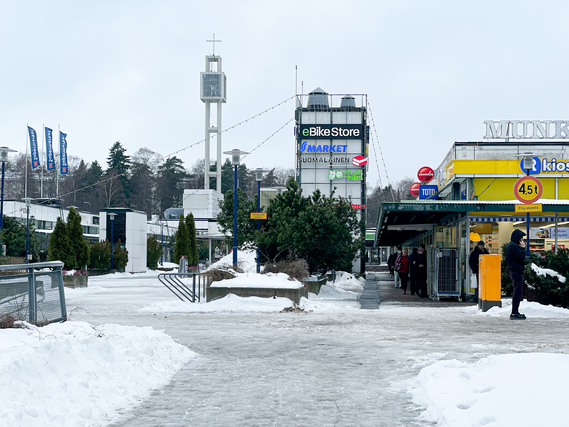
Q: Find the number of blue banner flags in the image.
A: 3